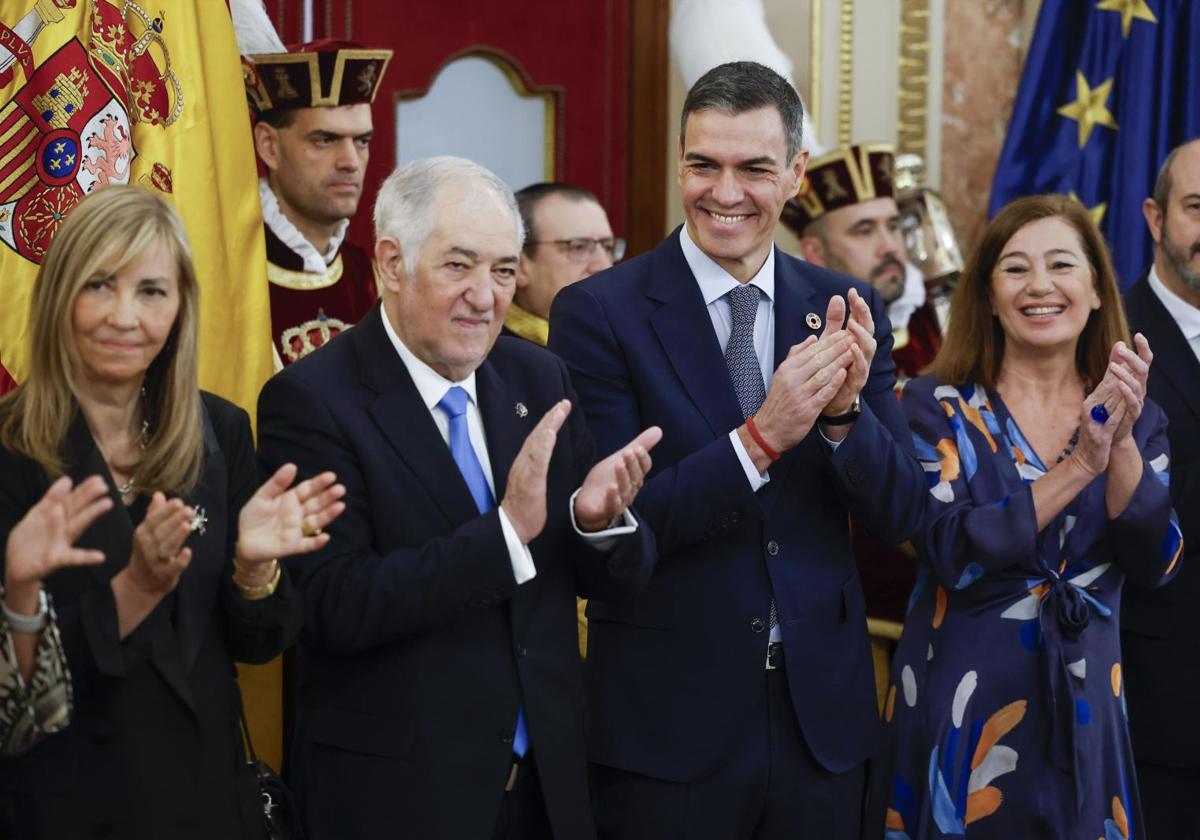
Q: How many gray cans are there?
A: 0